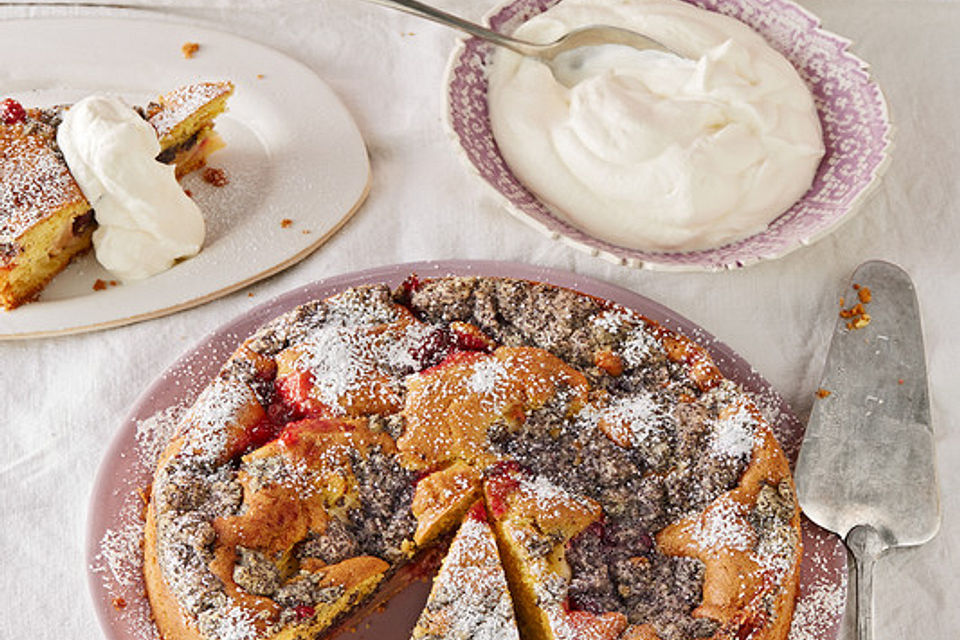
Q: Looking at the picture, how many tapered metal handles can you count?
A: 2